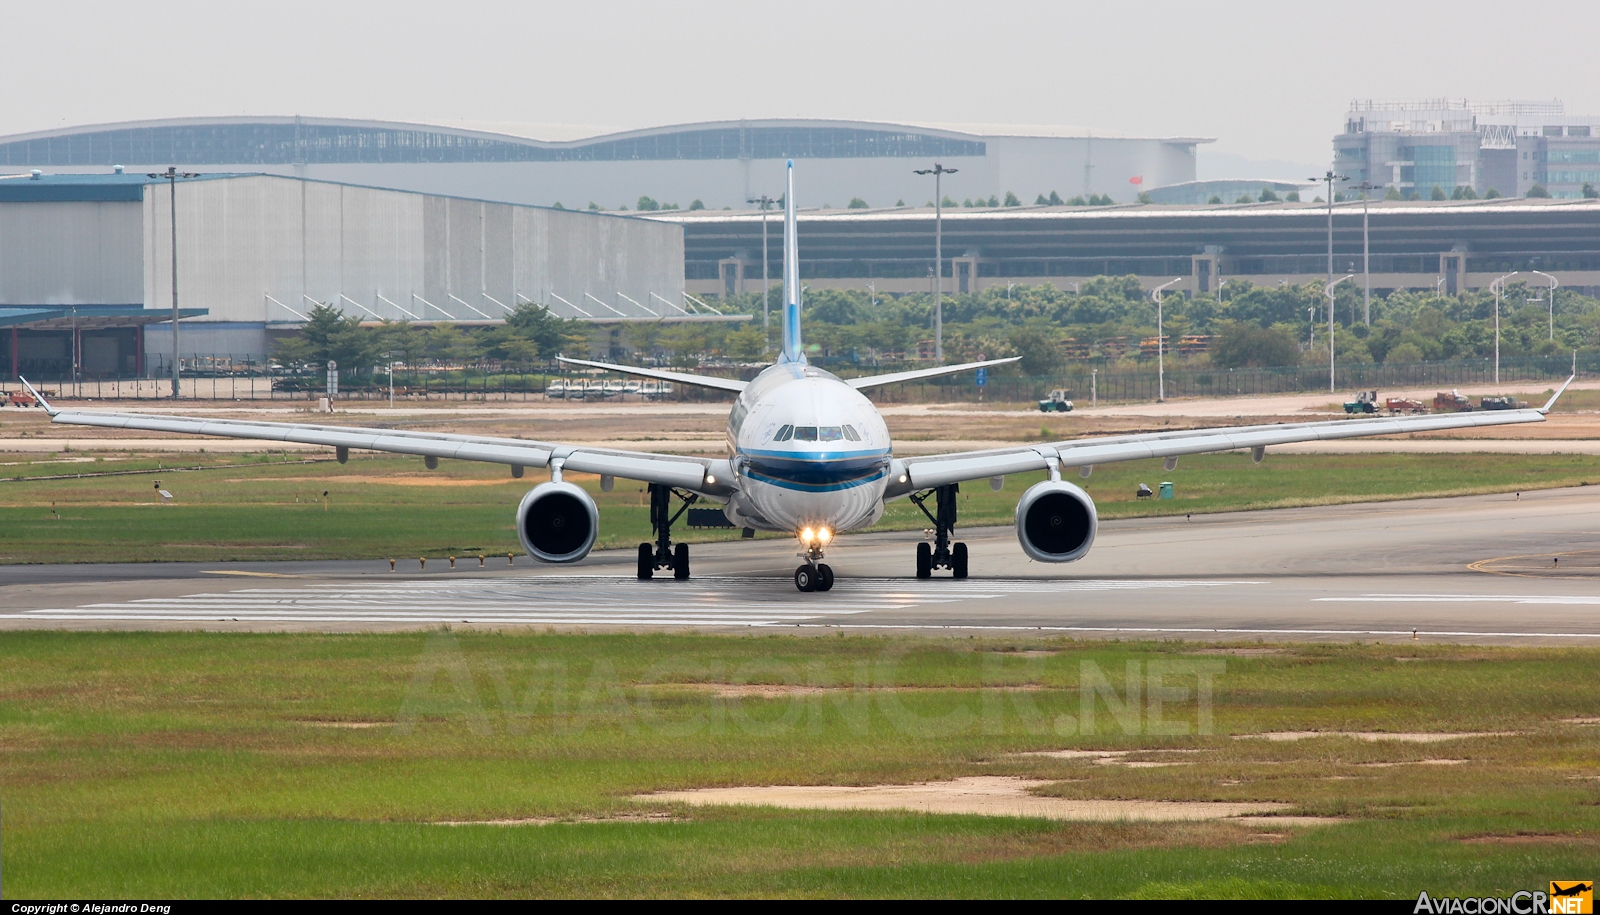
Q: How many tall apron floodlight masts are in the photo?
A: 5